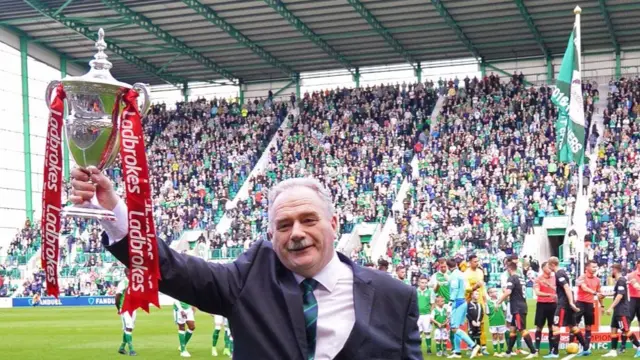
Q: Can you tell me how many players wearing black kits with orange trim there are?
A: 3